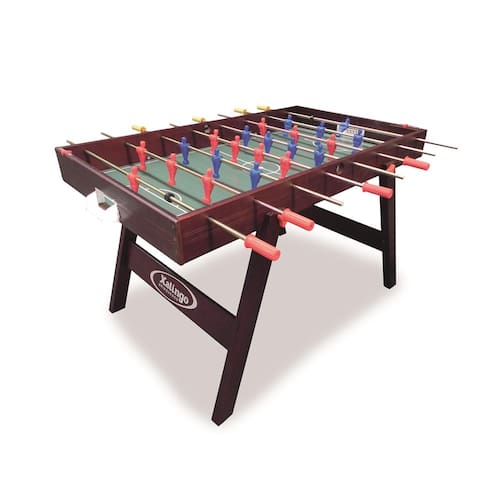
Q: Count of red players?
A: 11